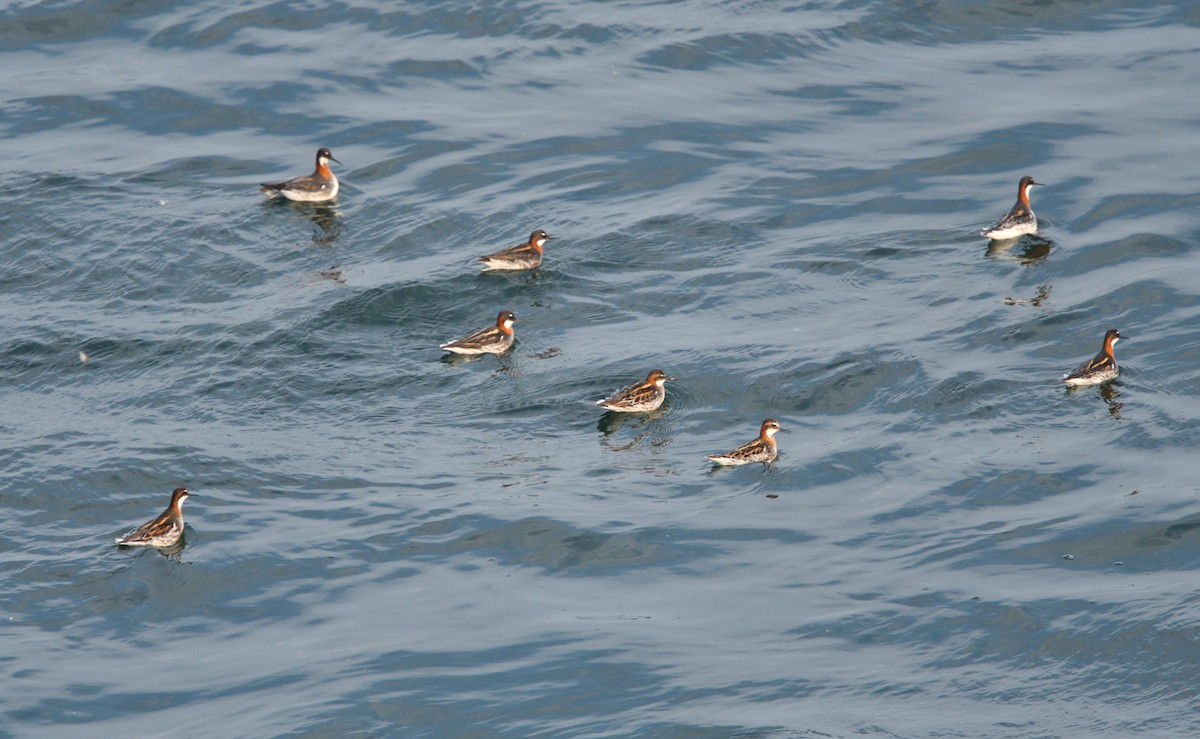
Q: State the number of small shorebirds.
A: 8